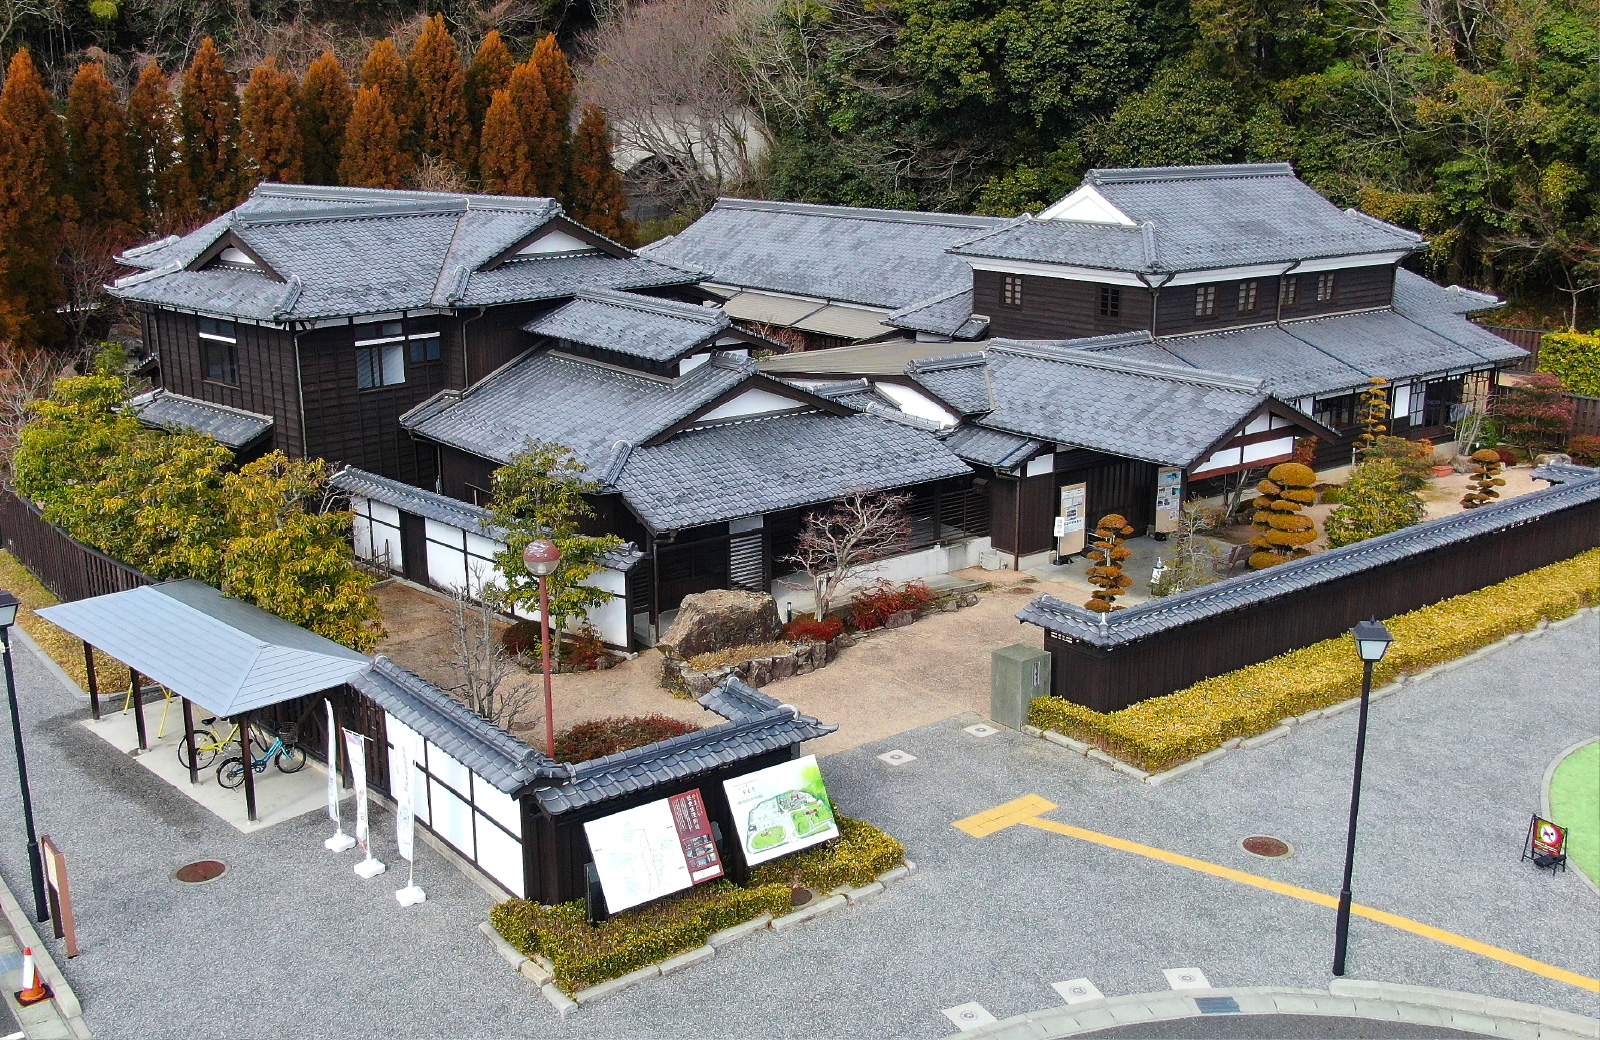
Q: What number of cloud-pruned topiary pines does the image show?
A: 4